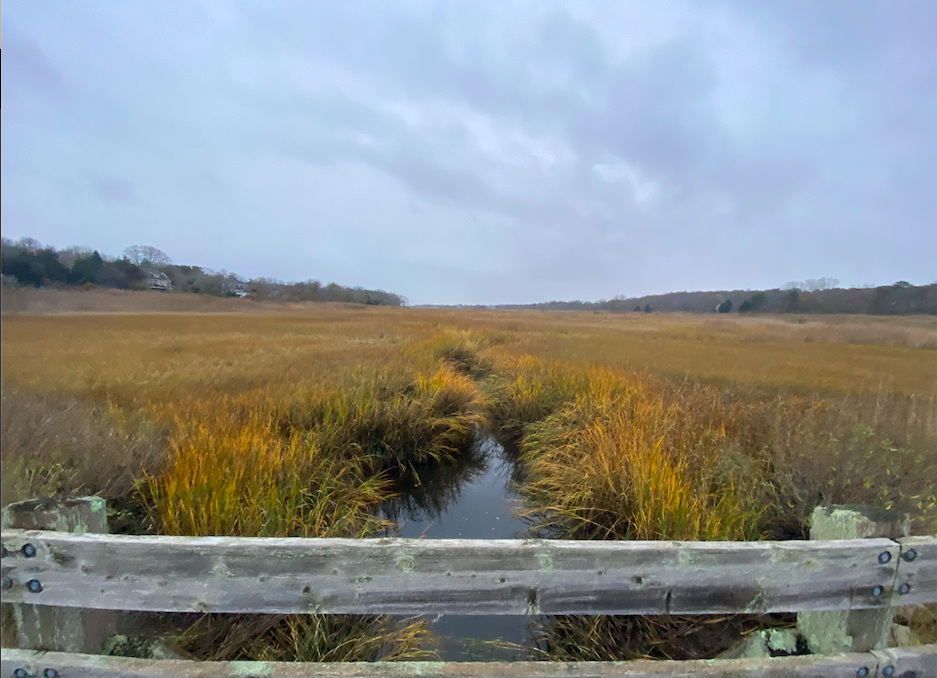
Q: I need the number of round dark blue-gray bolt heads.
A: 12